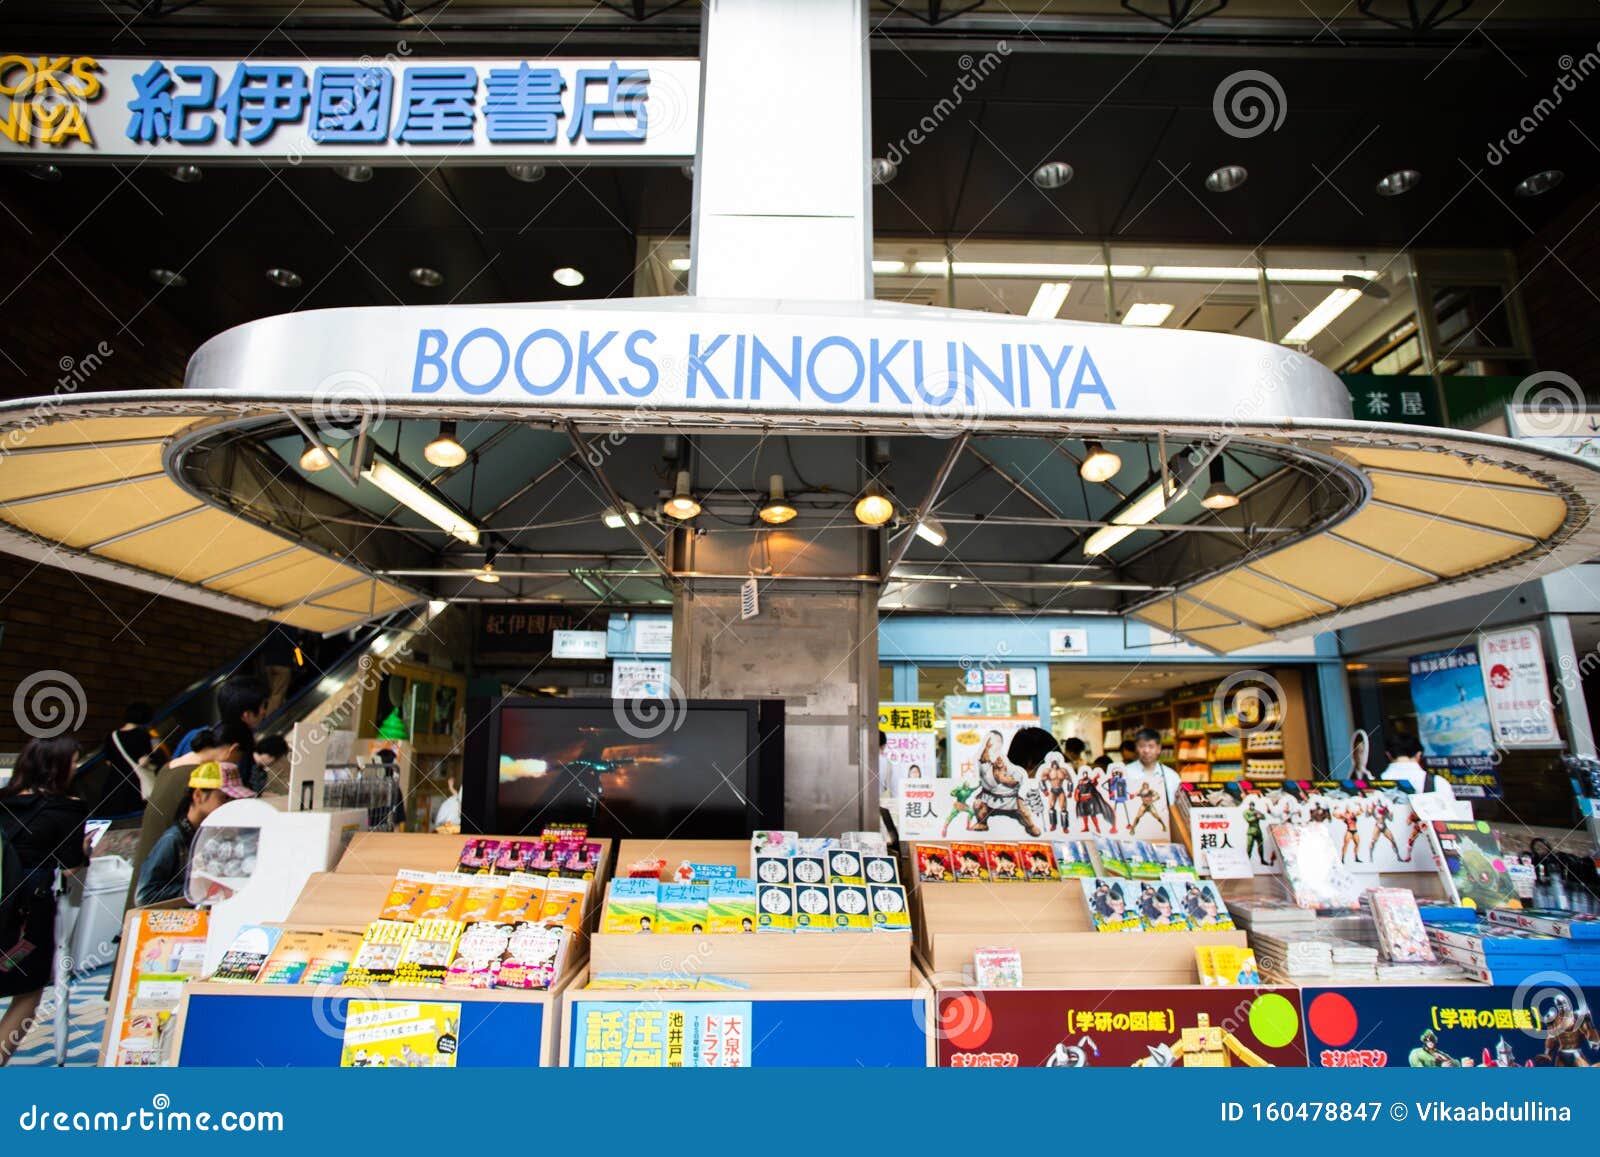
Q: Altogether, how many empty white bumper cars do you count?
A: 0